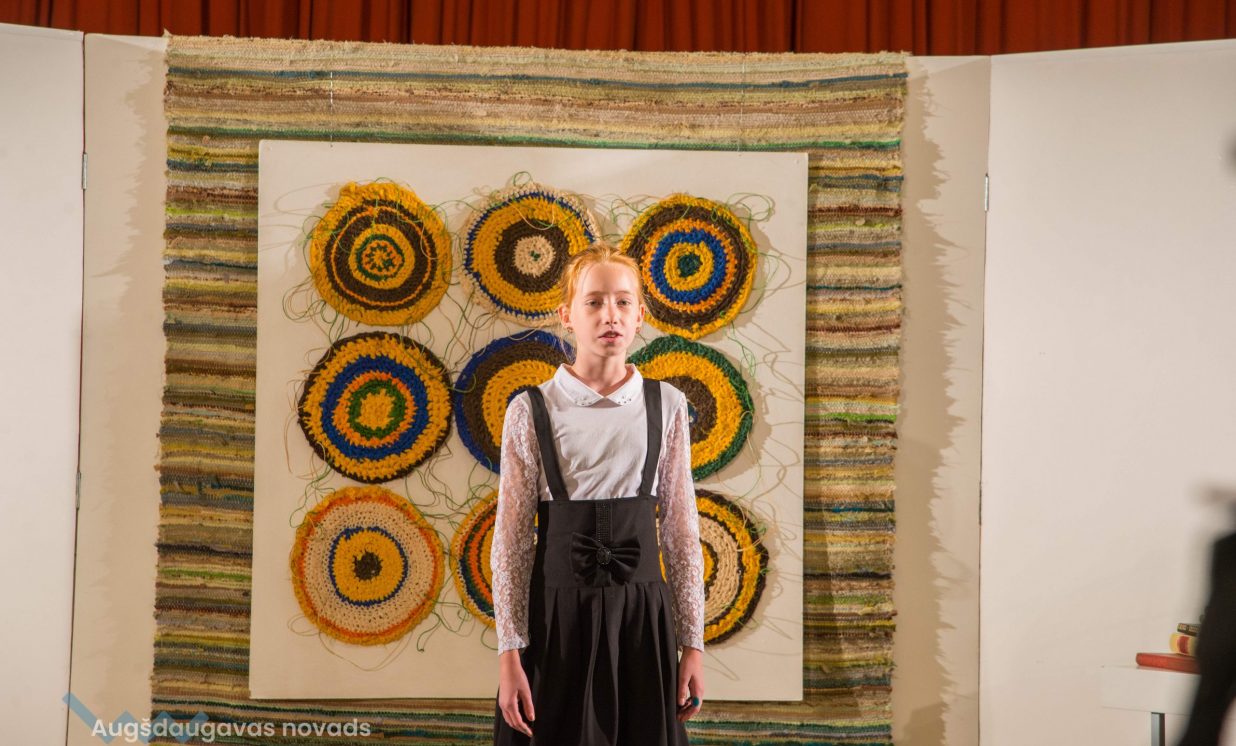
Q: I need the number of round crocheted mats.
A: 9